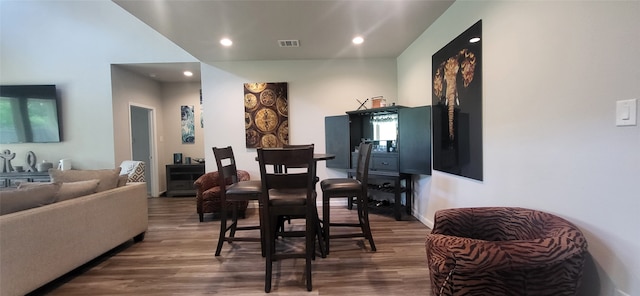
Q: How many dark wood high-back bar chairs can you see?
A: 4